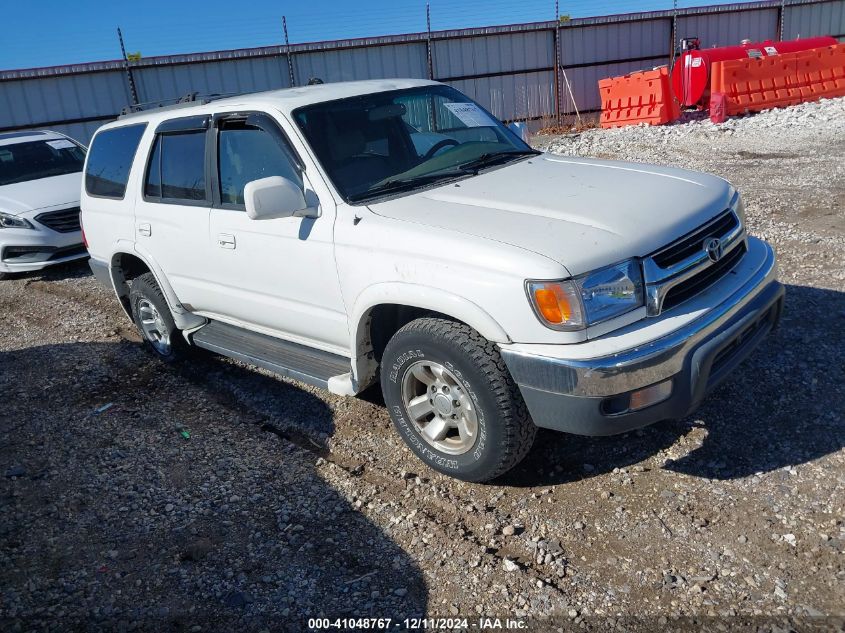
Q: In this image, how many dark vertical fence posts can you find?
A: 6